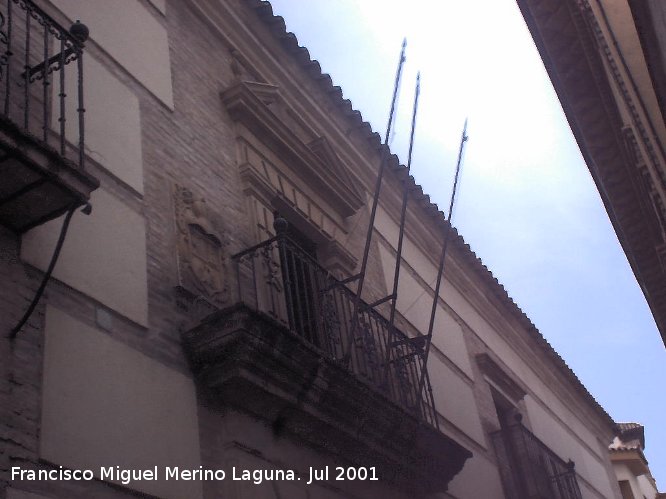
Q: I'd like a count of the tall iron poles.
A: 3